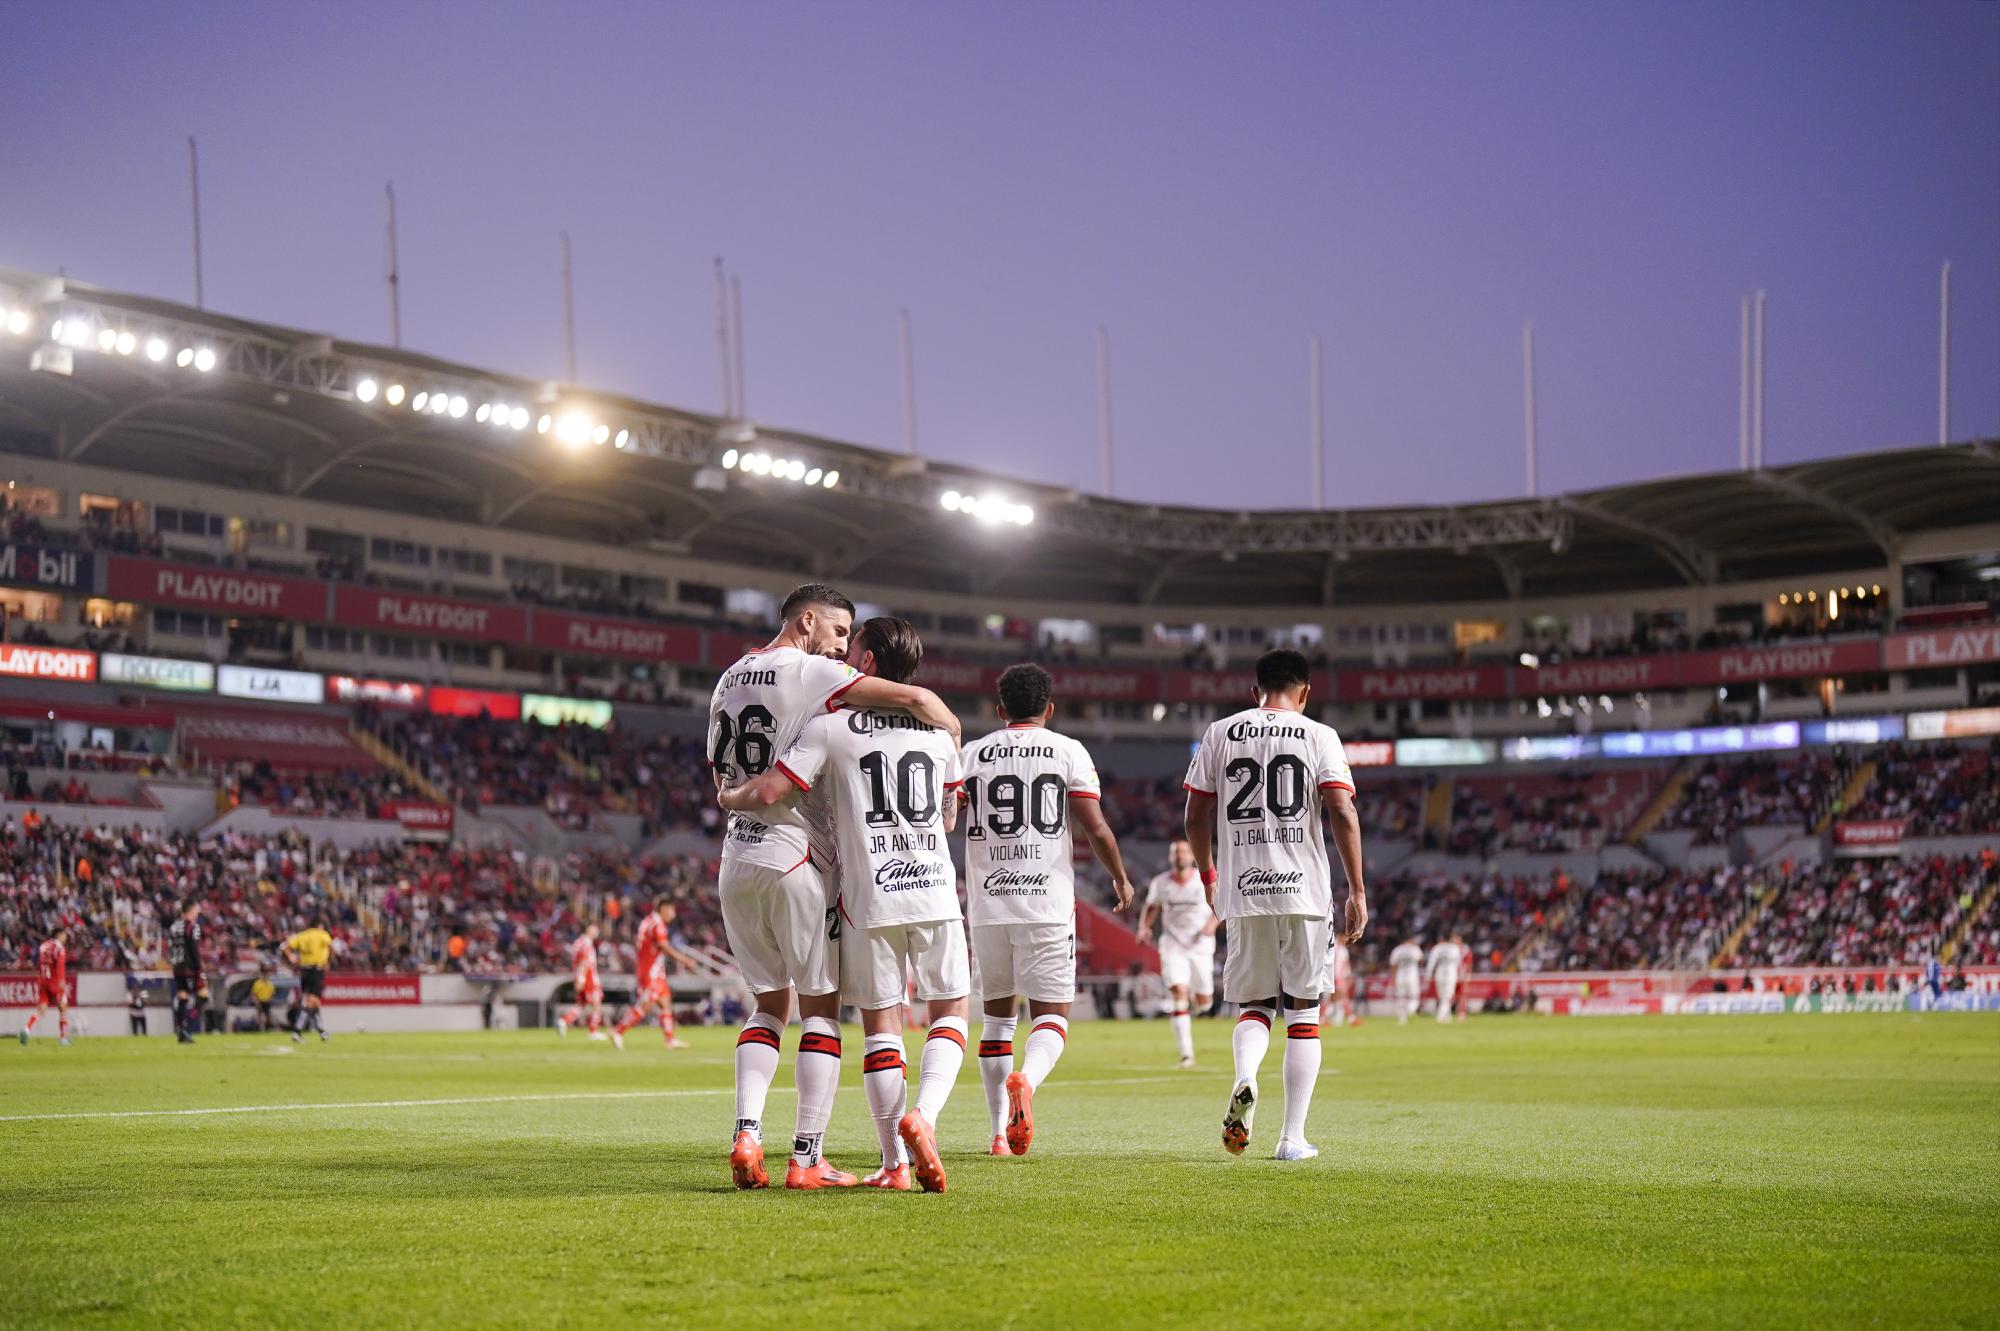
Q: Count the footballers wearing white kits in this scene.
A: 7